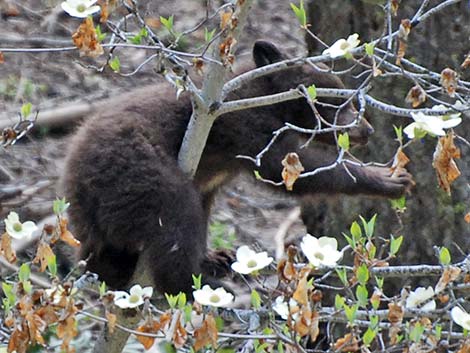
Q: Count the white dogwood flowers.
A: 11